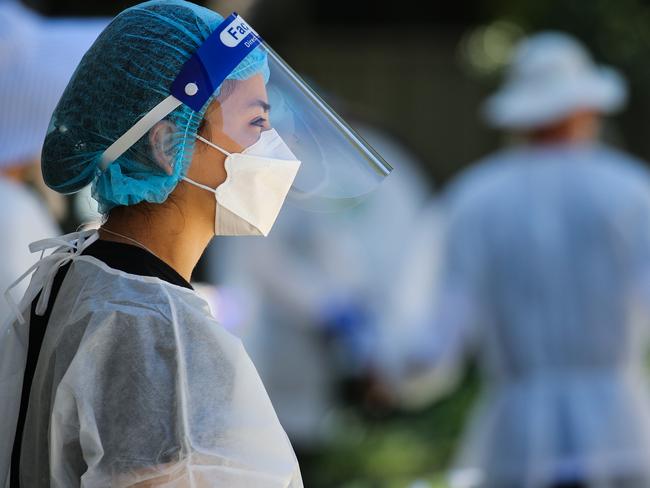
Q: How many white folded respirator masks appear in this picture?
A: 1